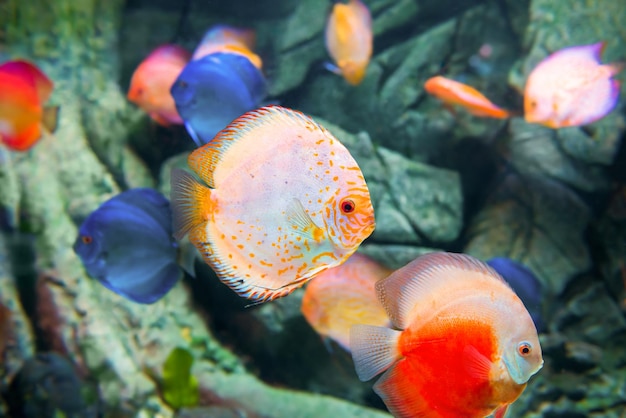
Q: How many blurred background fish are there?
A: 10